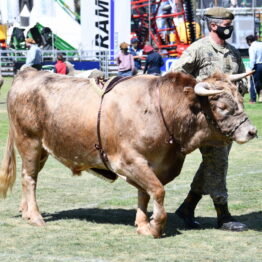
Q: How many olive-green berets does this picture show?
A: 1